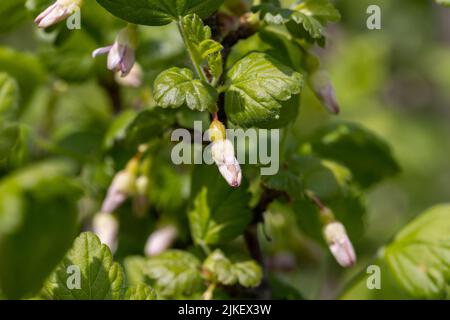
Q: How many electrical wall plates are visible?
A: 0